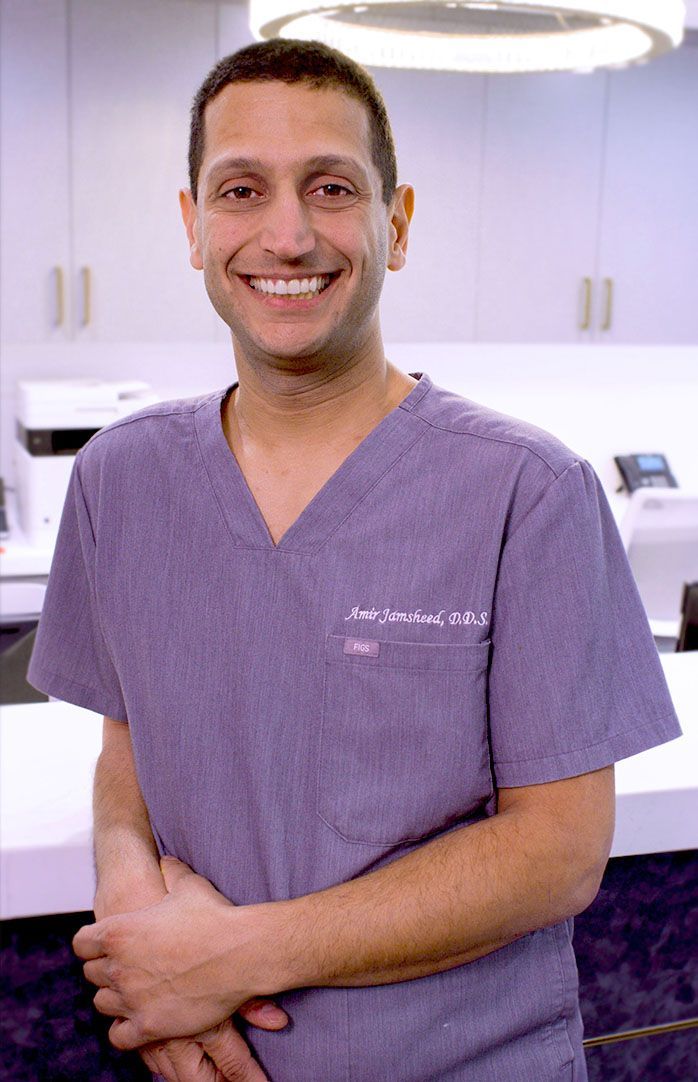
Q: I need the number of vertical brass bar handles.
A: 4